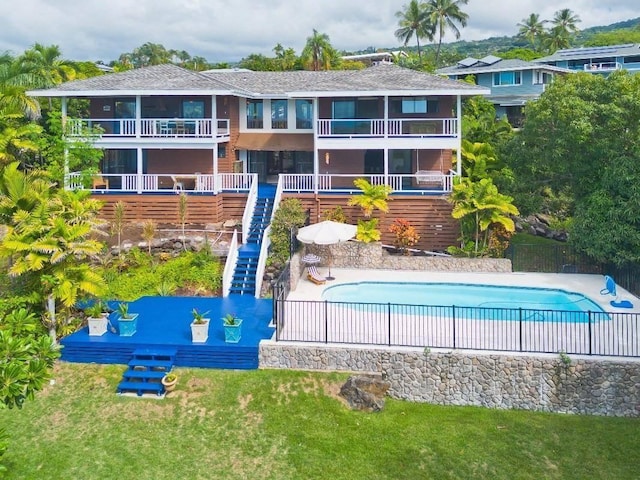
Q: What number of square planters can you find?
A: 4